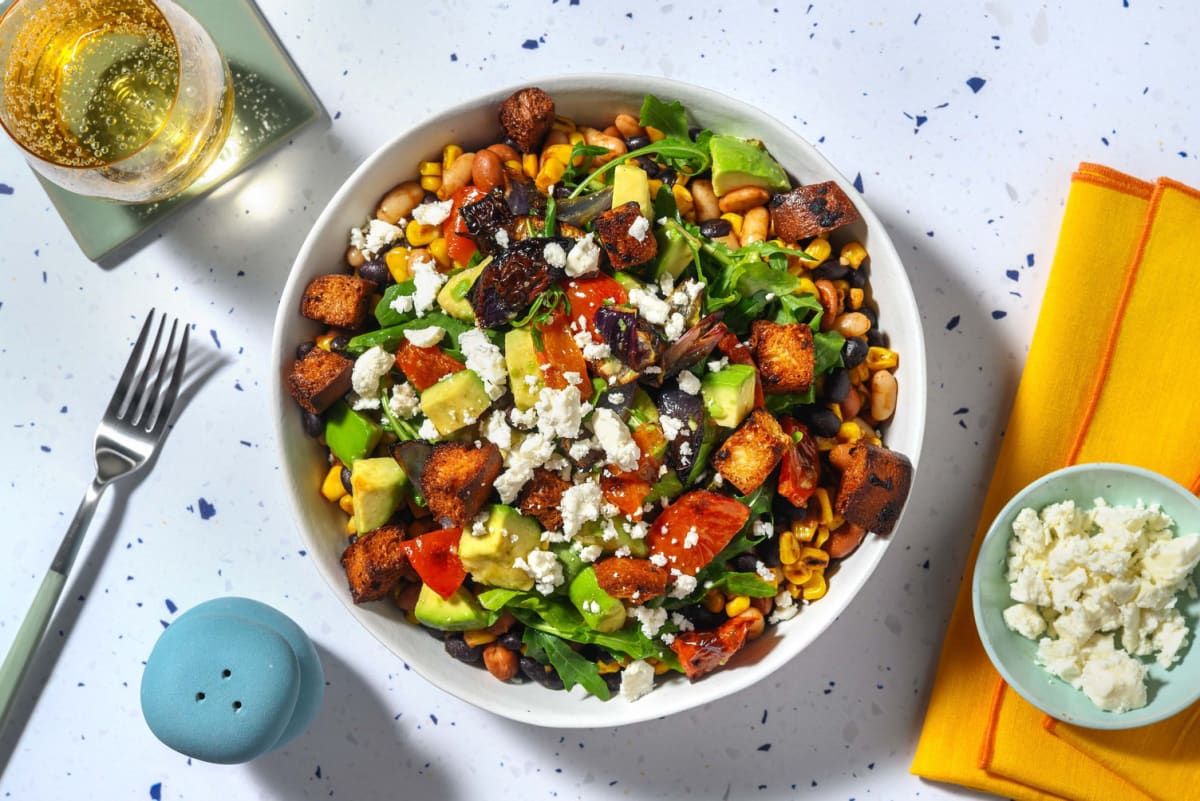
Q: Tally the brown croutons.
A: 12